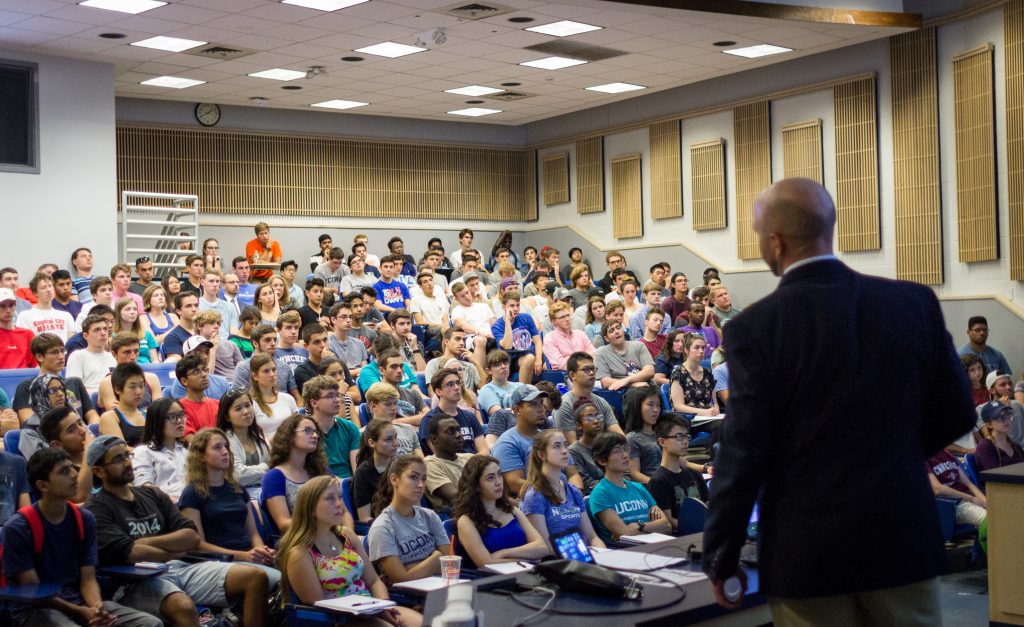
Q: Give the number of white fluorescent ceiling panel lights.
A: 13